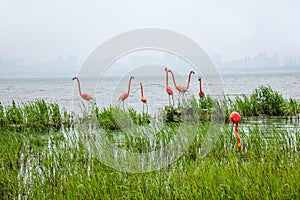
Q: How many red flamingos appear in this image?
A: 8